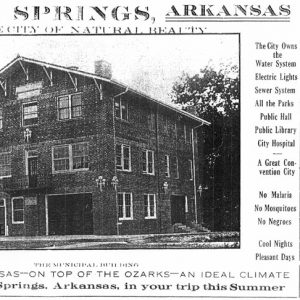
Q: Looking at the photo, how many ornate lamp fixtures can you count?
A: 5